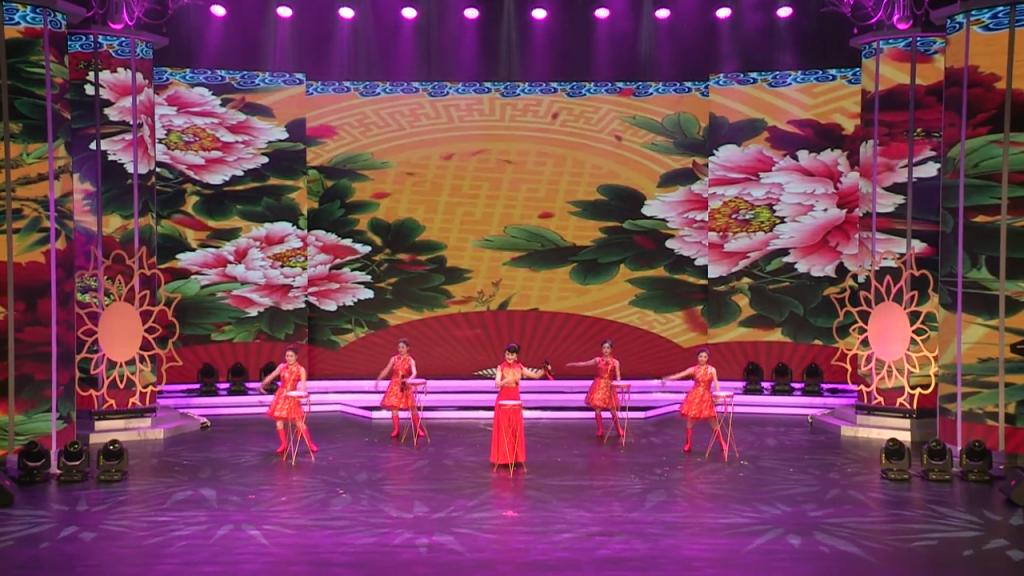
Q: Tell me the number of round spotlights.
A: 10